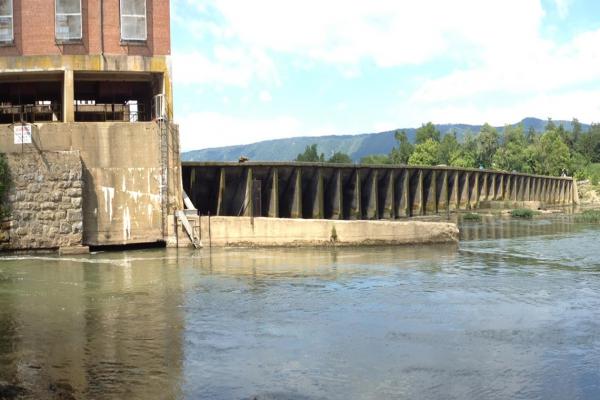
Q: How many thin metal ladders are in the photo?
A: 1